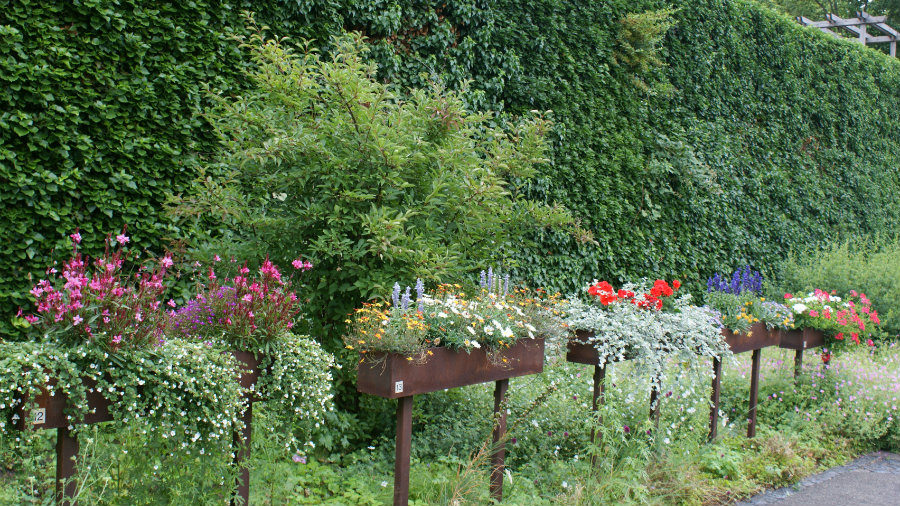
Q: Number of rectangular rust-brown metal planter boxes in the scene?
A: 5